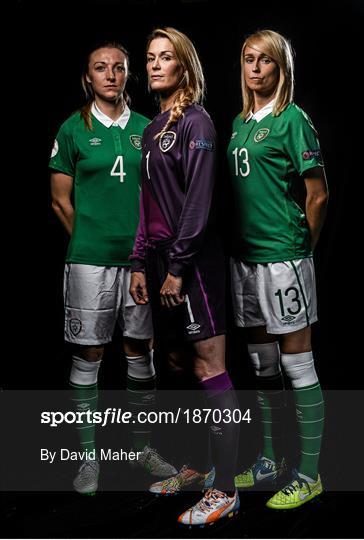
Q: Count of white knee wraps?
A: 4